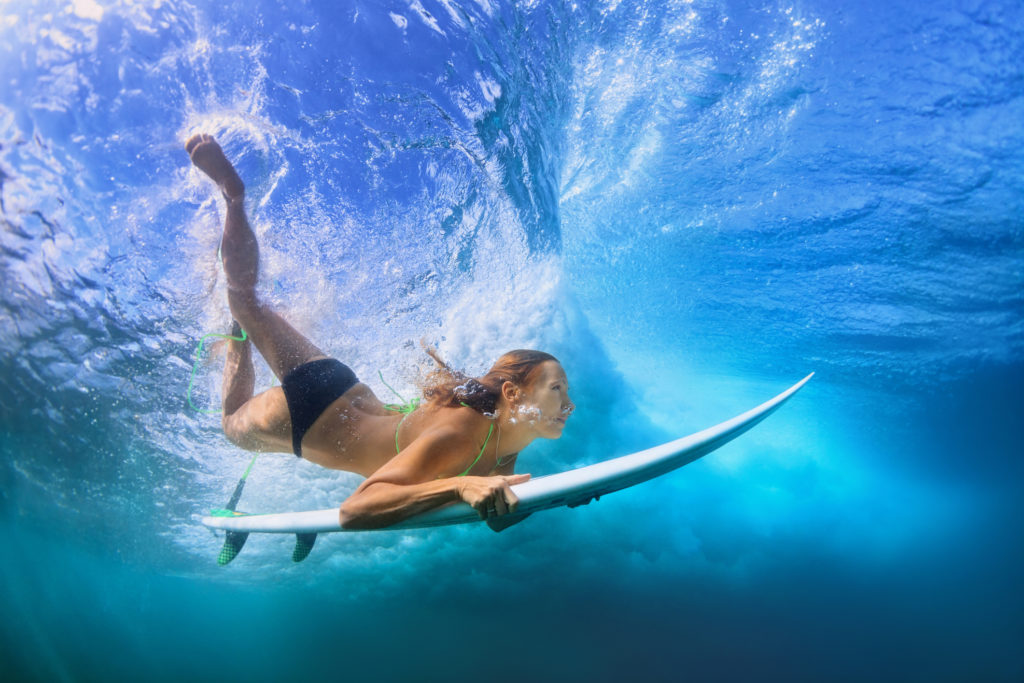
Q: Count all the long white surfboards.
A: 1